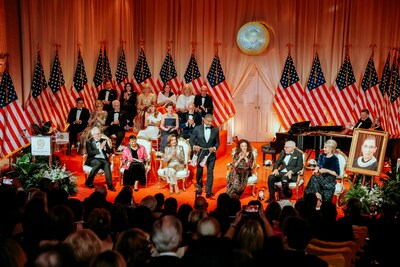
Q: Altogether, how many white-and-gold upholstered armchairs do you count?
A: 6